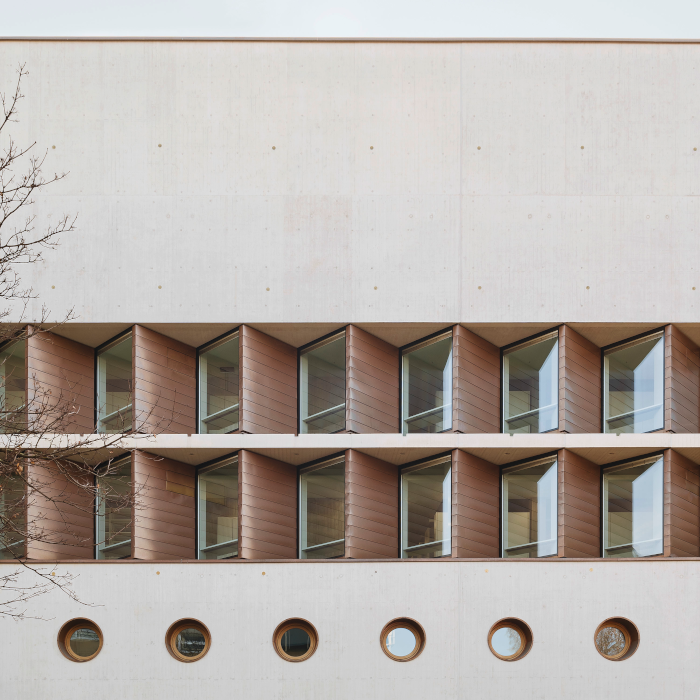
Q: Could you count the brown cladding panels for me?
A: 14